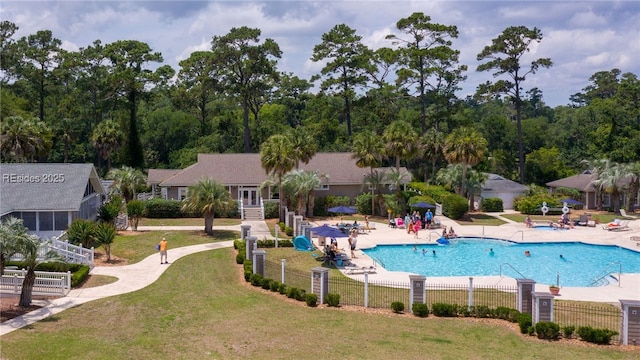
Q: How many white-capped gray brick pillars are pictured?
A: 13